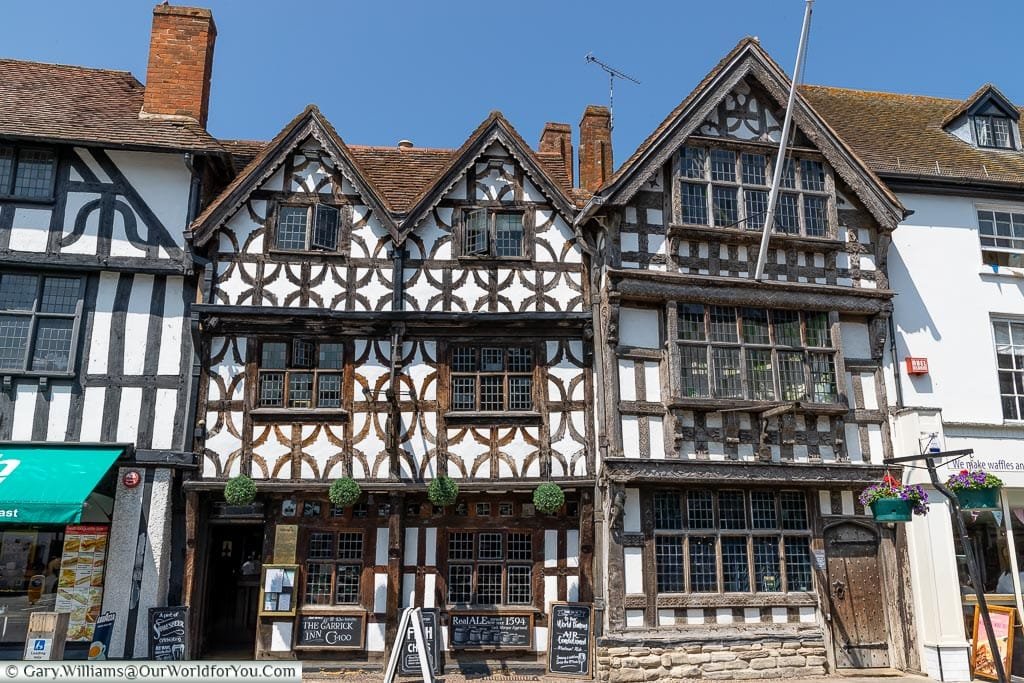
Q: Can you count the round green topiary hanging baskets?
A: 4